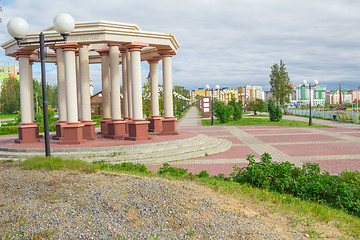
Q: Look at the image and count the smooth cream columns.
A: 13